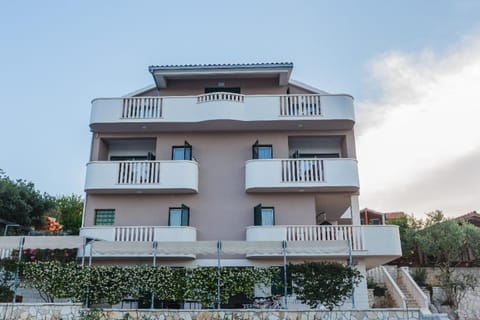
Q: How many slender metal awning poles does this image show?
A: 7